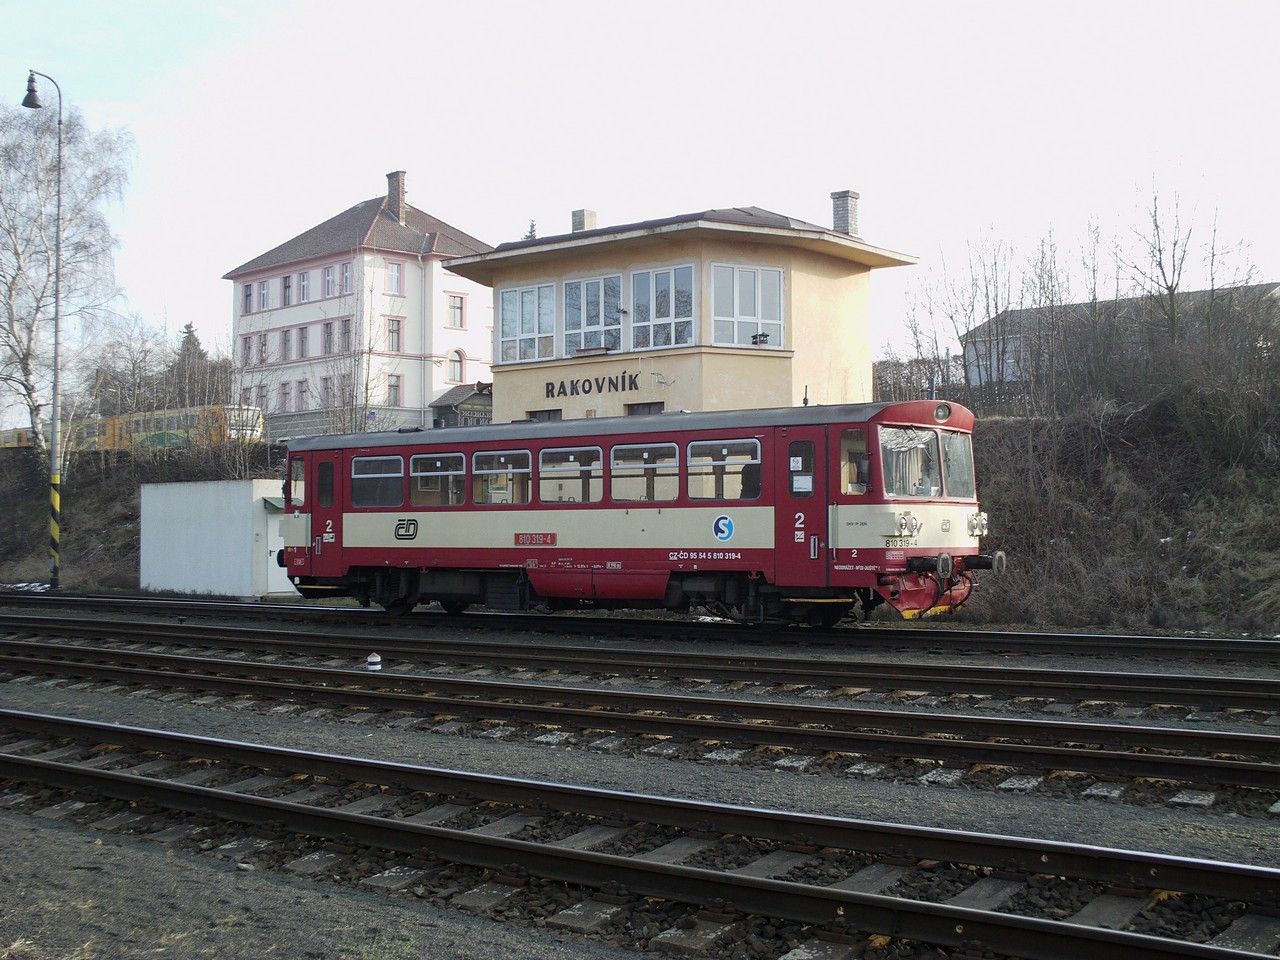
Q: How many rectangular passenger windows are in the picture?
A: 6